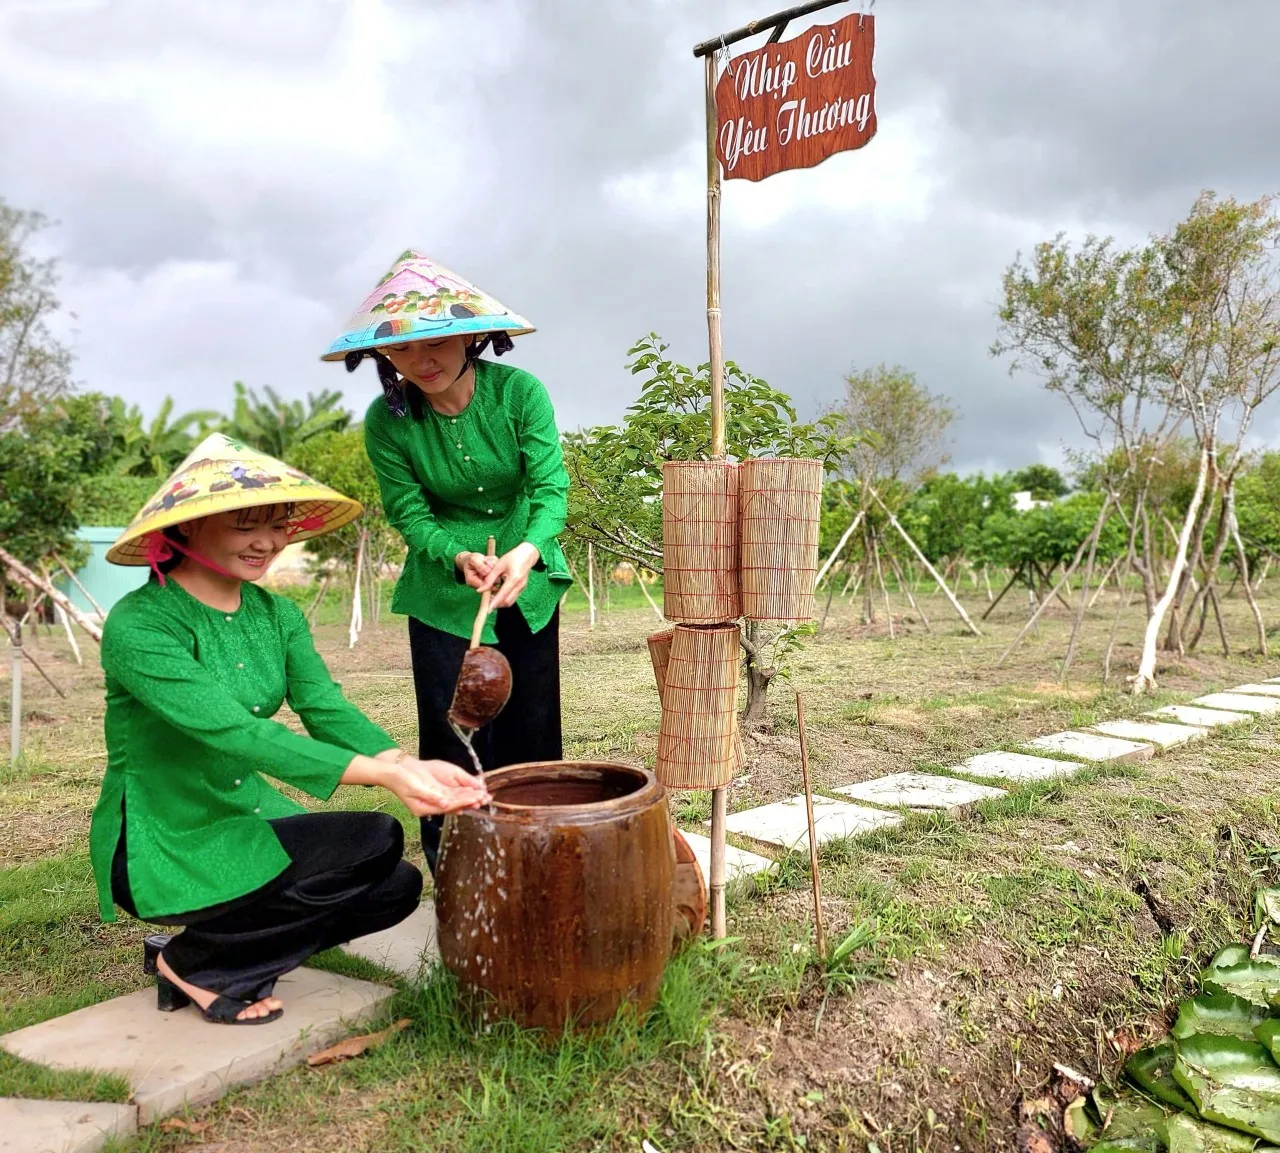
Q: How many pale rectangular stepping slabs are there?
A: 13